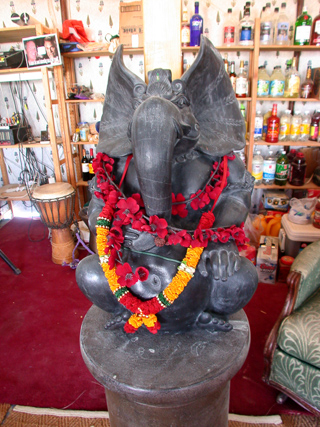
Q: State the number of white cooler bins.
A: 1